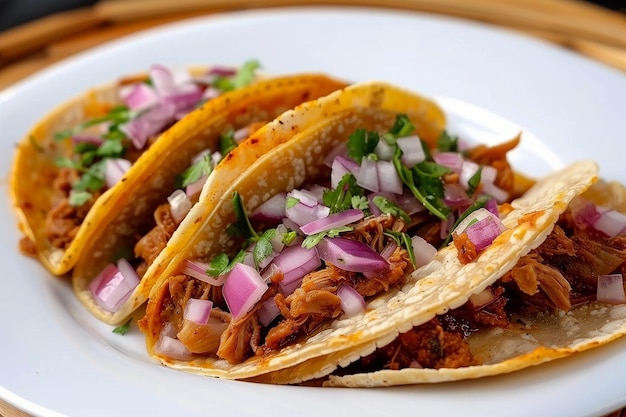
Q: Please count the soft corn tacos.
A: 4